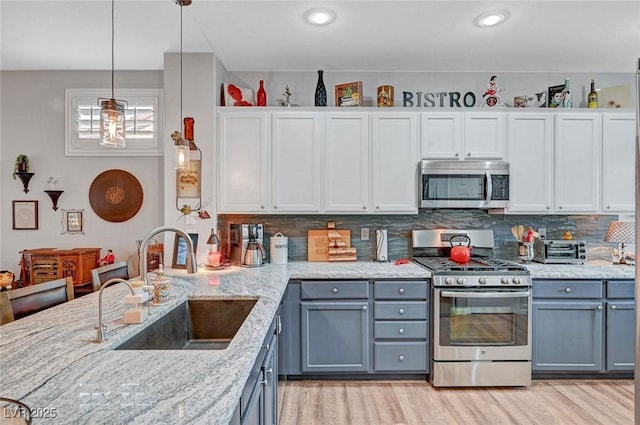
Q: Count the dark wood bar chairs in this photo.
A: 2